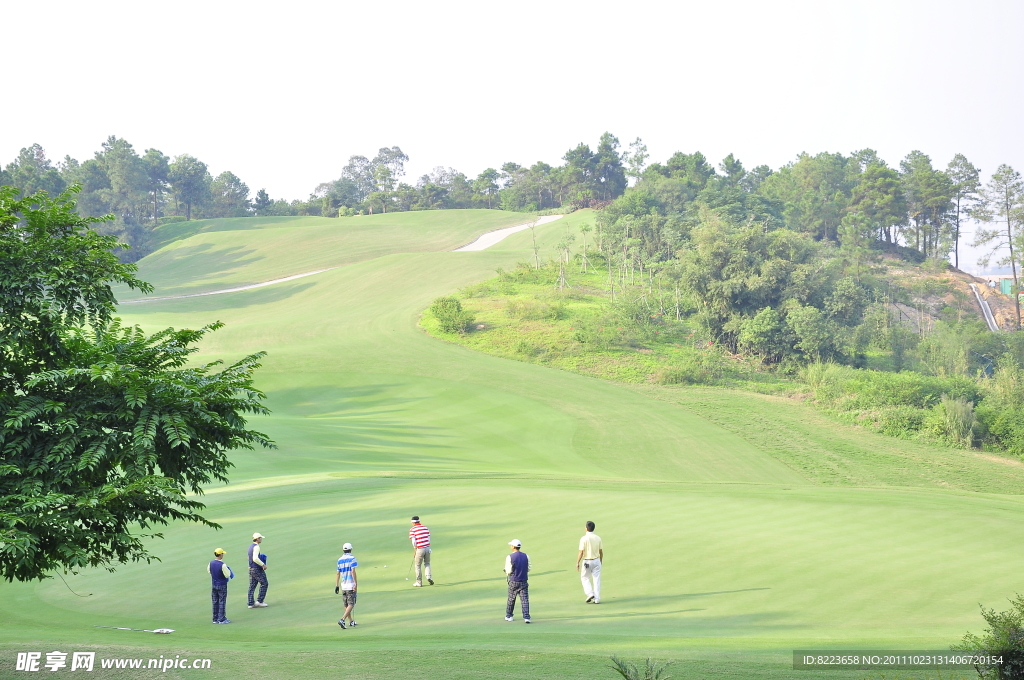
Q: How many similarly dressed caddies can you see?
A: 3